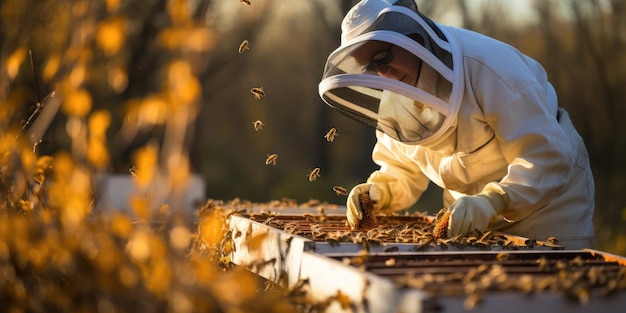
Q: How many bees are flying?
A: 8